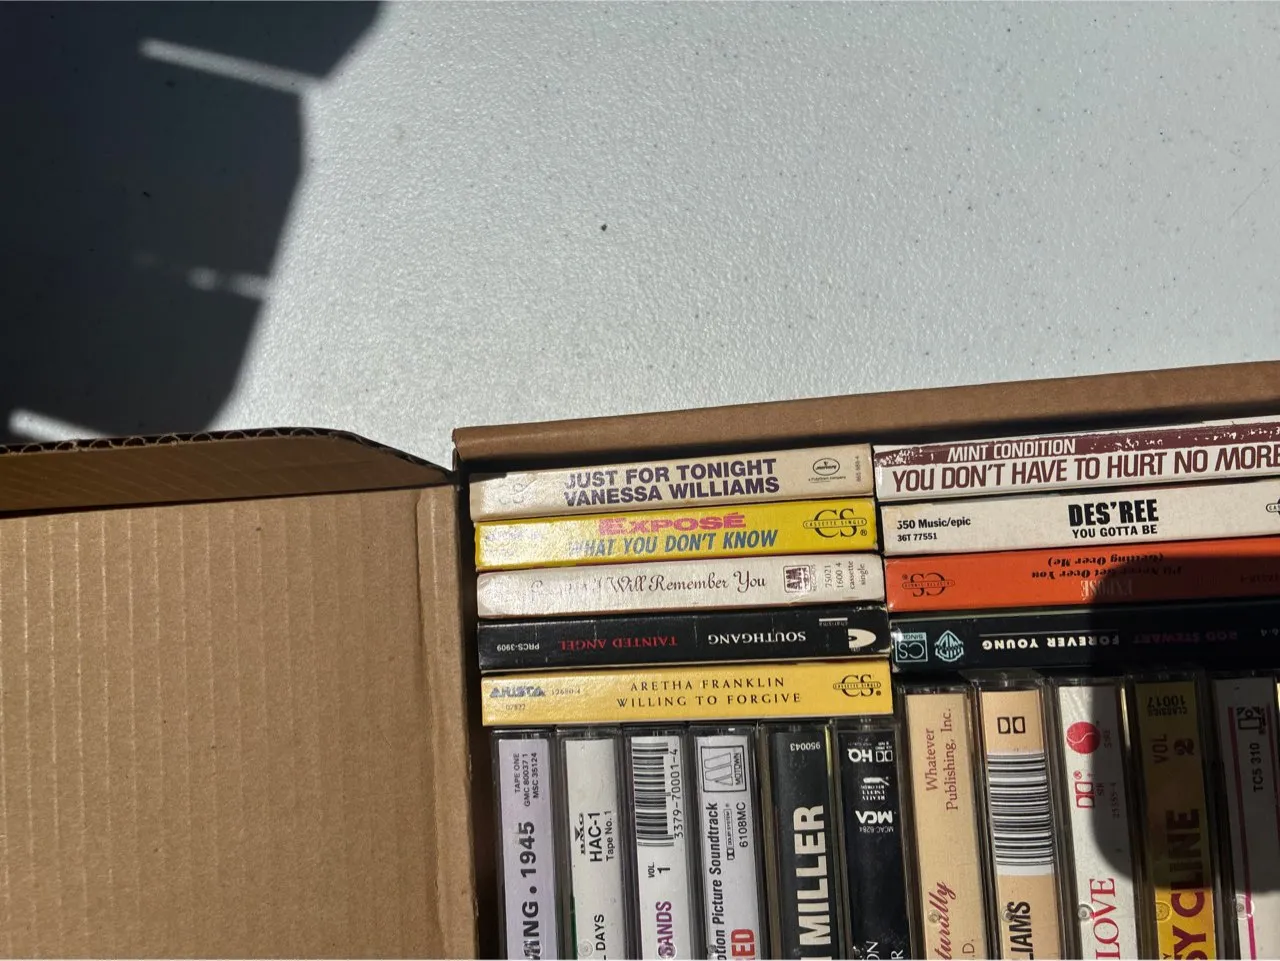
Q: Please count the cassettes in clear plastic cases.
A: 11